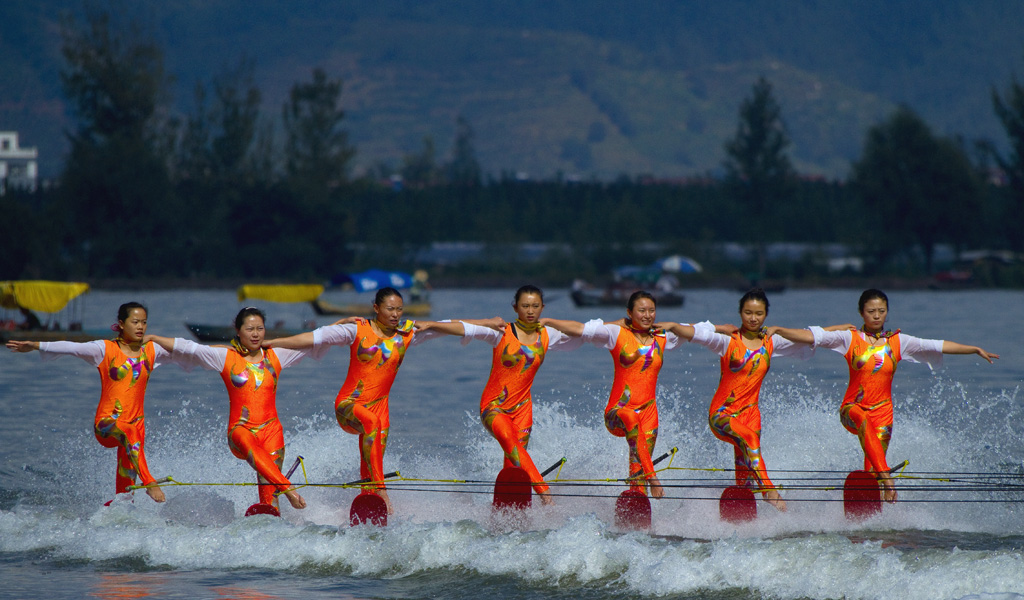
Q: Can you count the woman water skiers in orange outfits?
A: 7